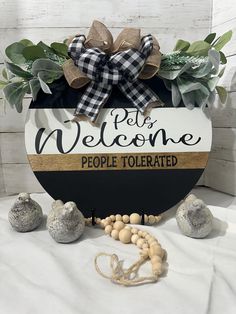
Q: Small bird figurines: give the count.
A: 3